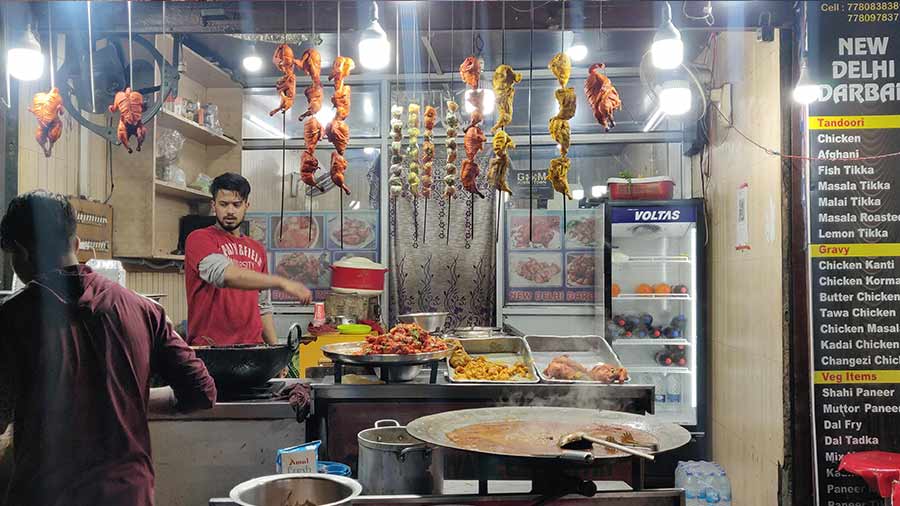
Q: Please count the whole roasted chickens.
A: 3